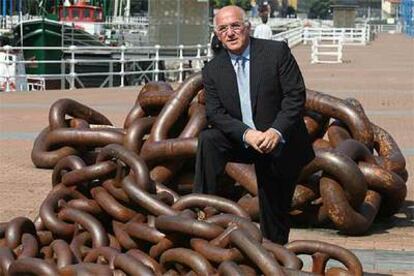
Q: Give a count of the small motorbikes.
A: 0